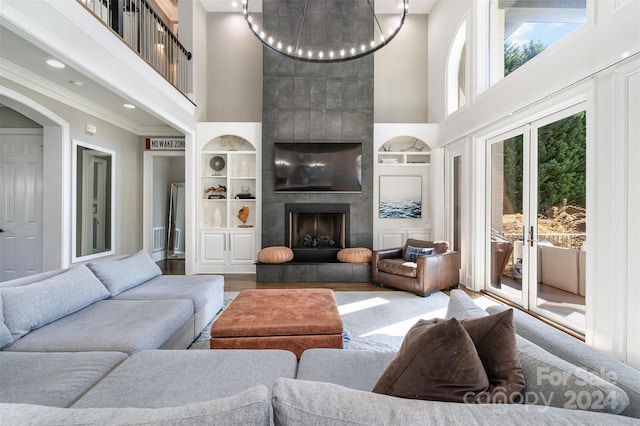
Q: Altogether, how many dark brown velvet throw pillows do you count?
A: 2